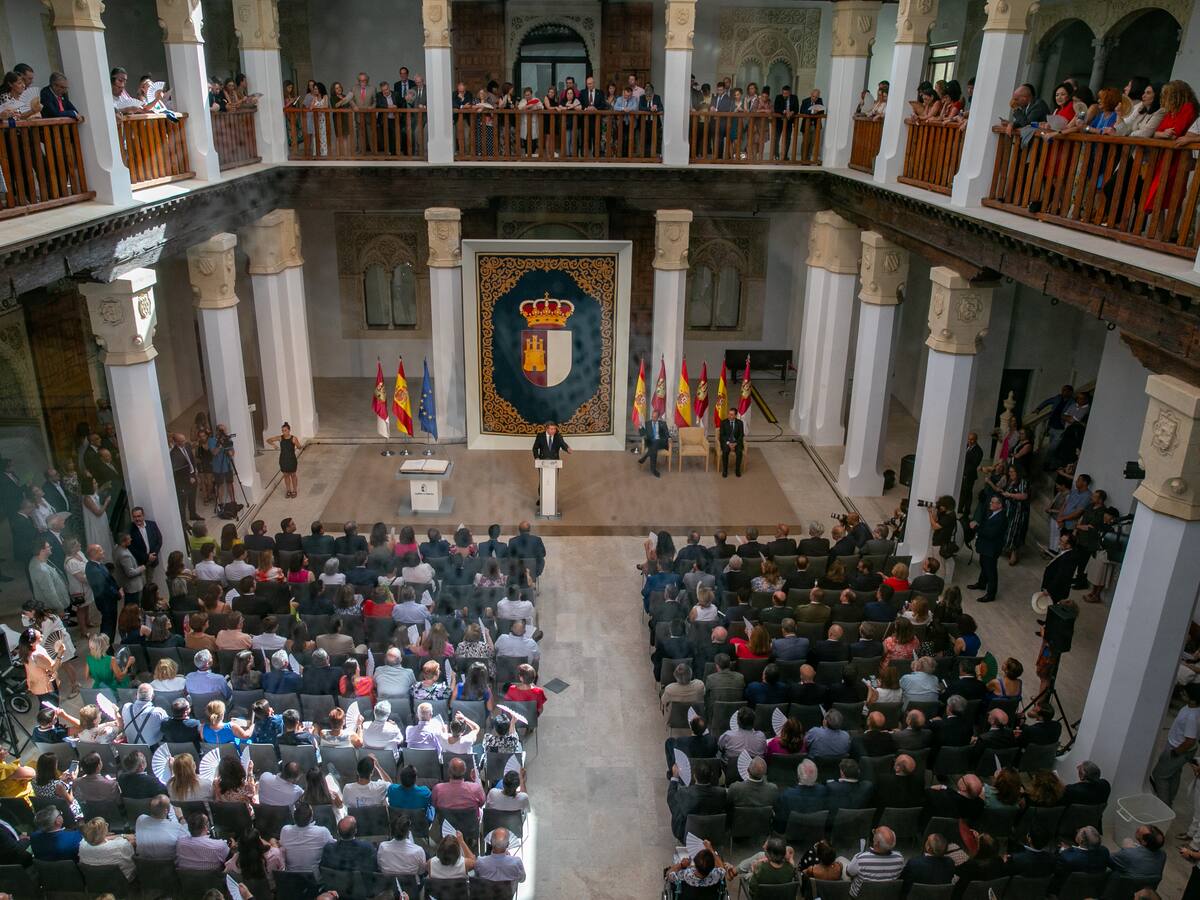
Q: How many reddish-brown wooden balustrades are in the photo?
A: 9